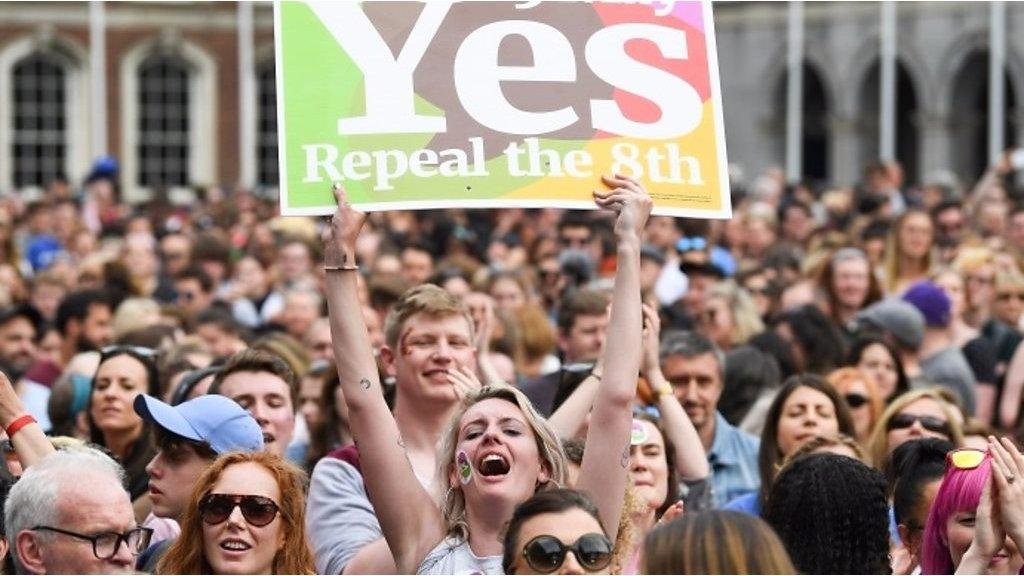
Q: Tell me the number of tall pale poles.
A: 5